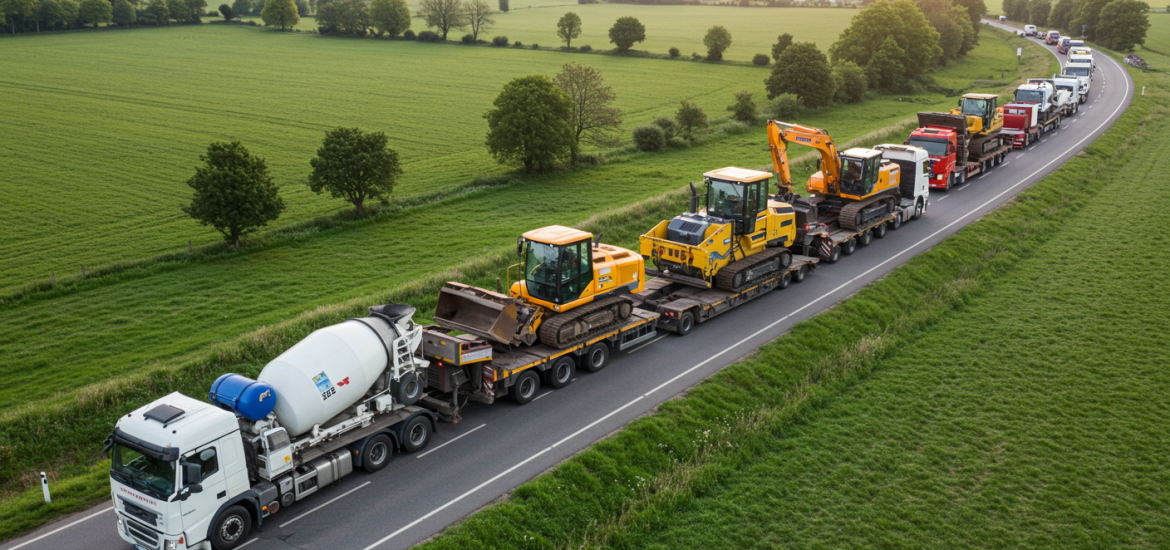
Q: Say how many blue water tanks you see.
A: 1